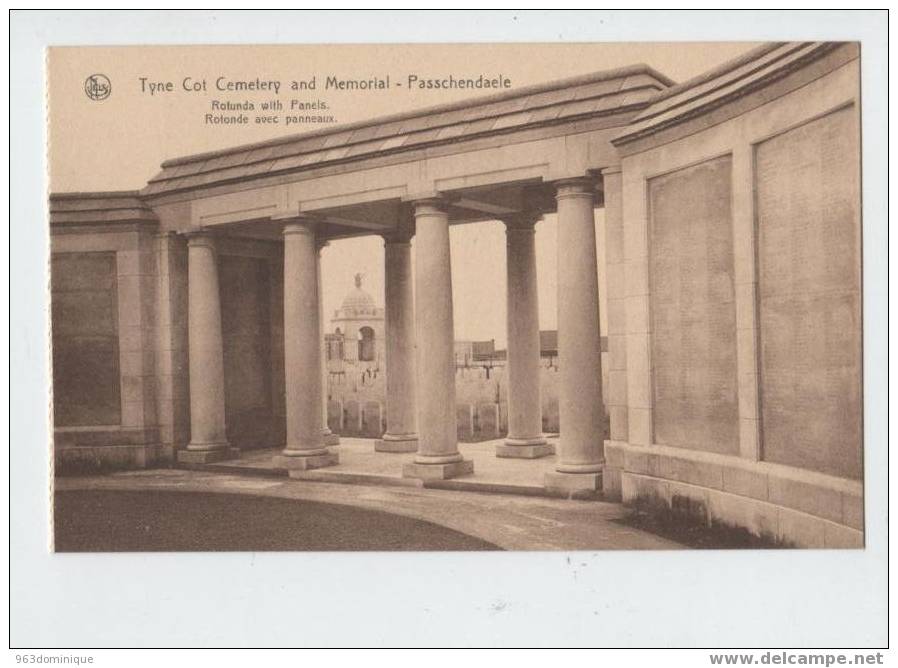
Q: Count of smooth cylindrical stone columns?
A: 7